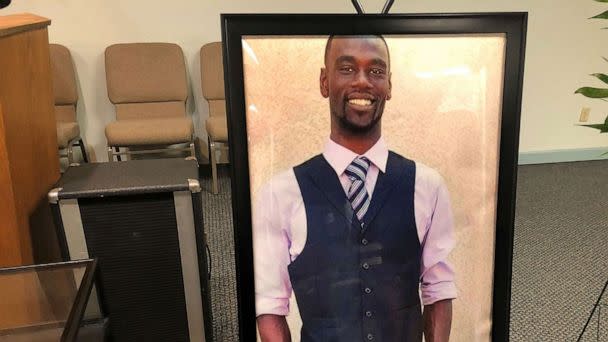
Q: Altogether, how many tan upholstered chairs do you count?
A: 3